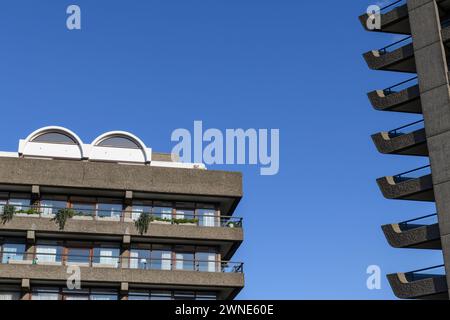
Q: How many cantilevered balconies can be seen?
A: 7